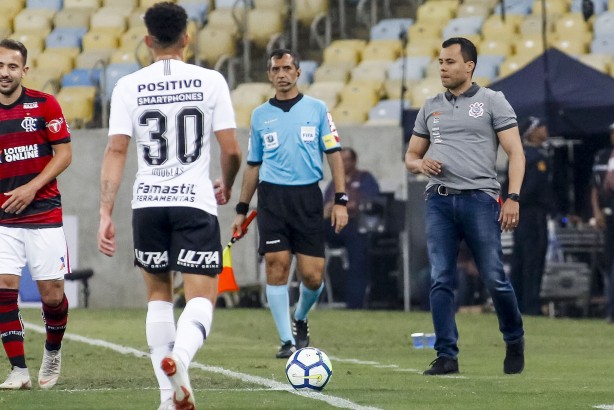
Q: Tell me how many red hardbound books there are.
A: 0